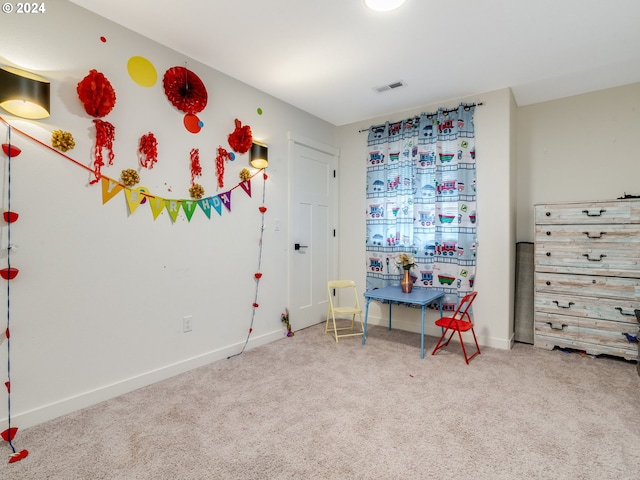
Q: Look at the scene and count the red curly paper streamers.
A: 4